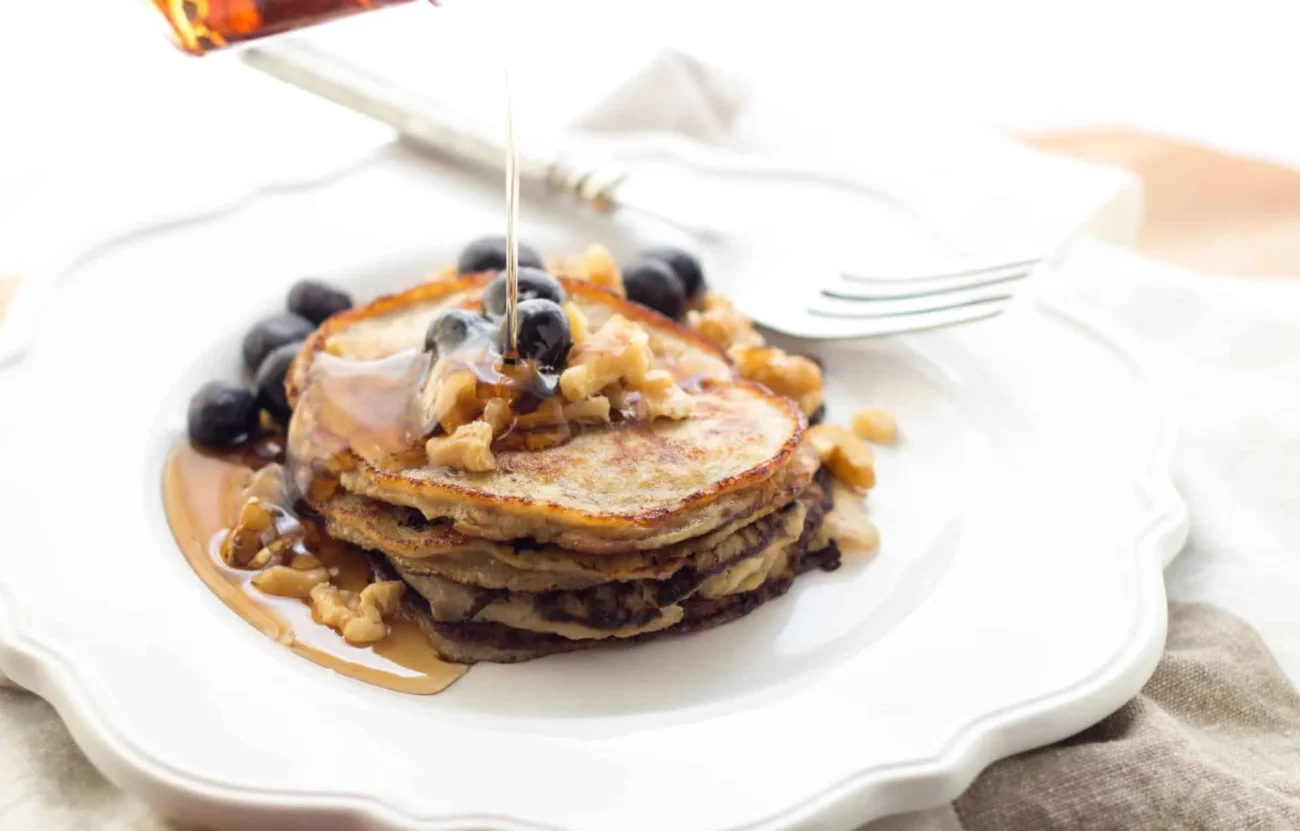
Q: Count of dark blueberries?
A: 10